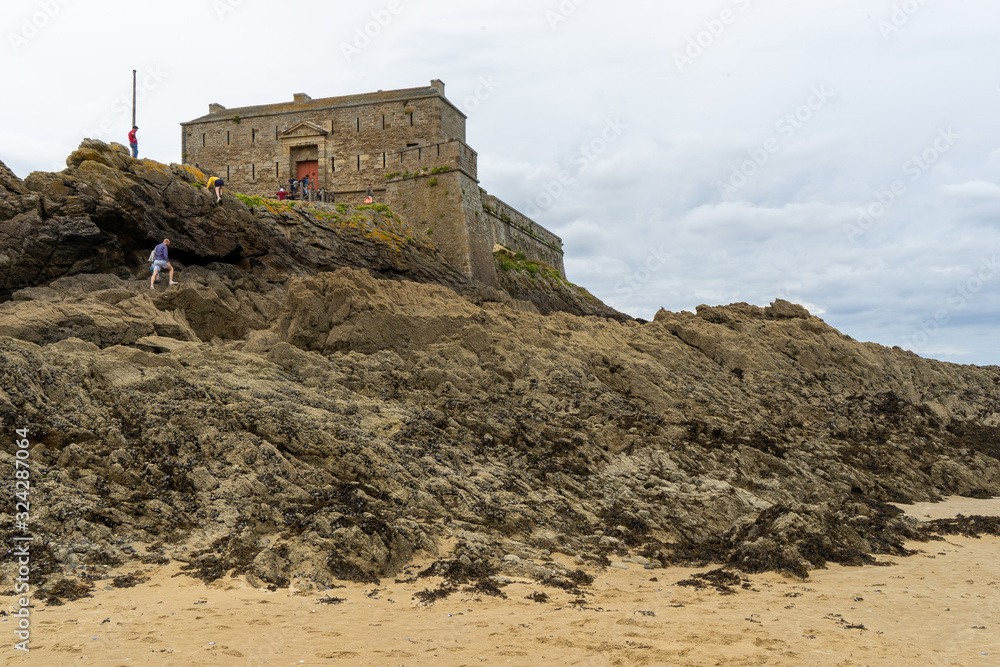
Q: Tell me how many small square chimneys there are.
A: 3